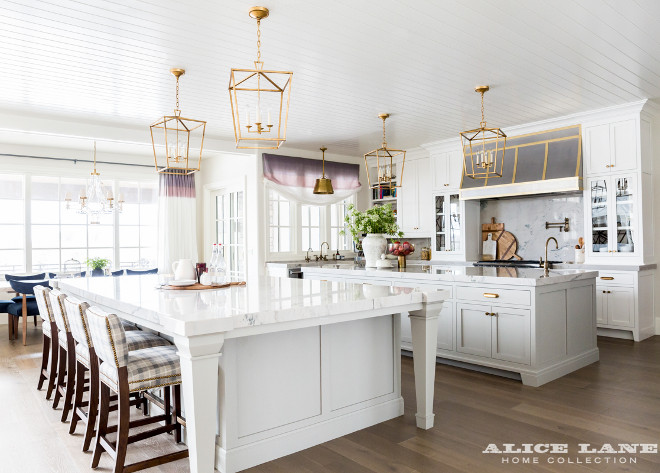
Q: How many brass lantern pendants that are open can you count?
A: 4